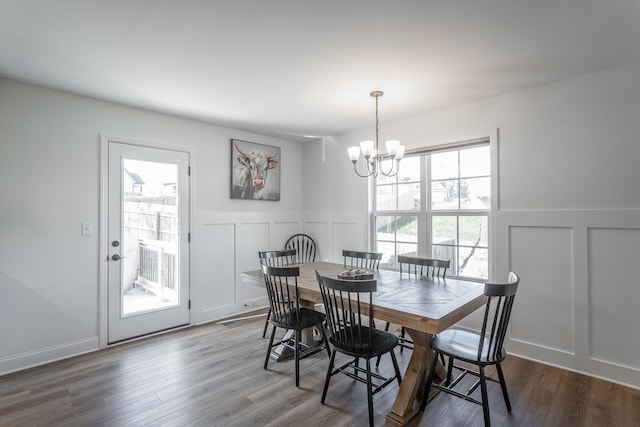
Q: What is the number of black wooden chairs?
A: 7